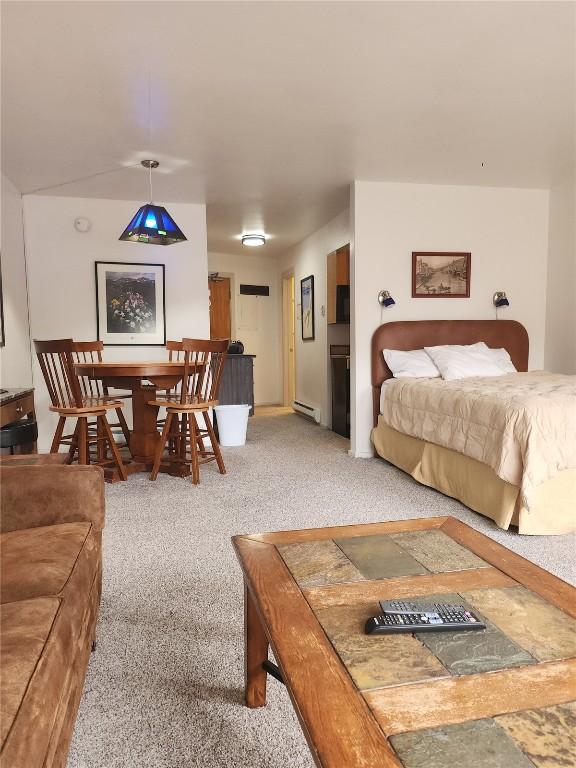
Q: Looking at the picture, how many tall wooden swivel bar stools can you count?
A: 4